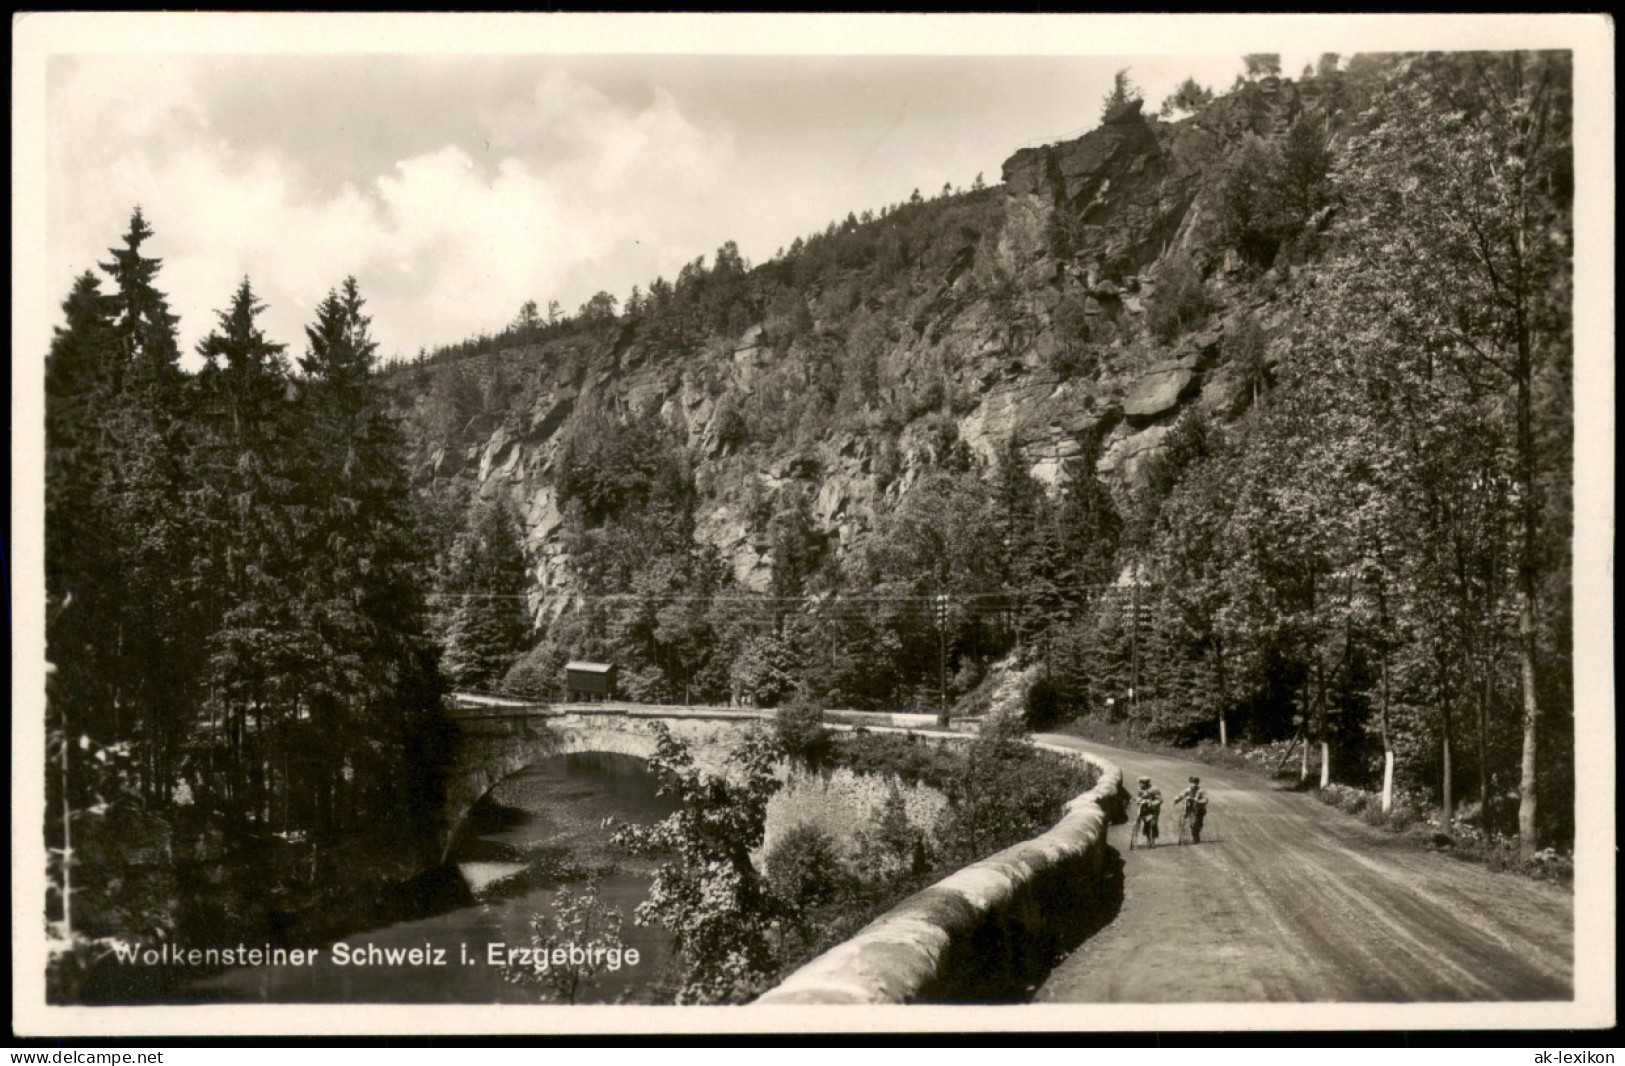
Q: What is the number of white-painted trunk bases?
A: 4